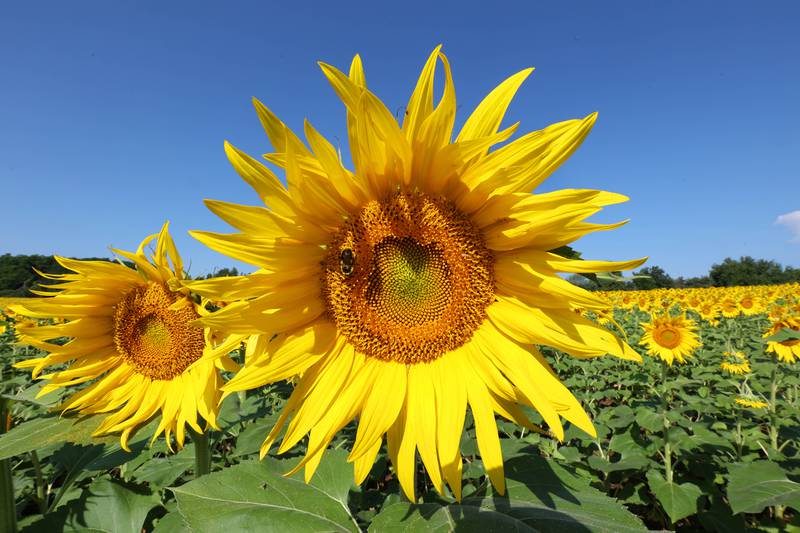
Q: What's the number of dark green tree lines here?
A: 2